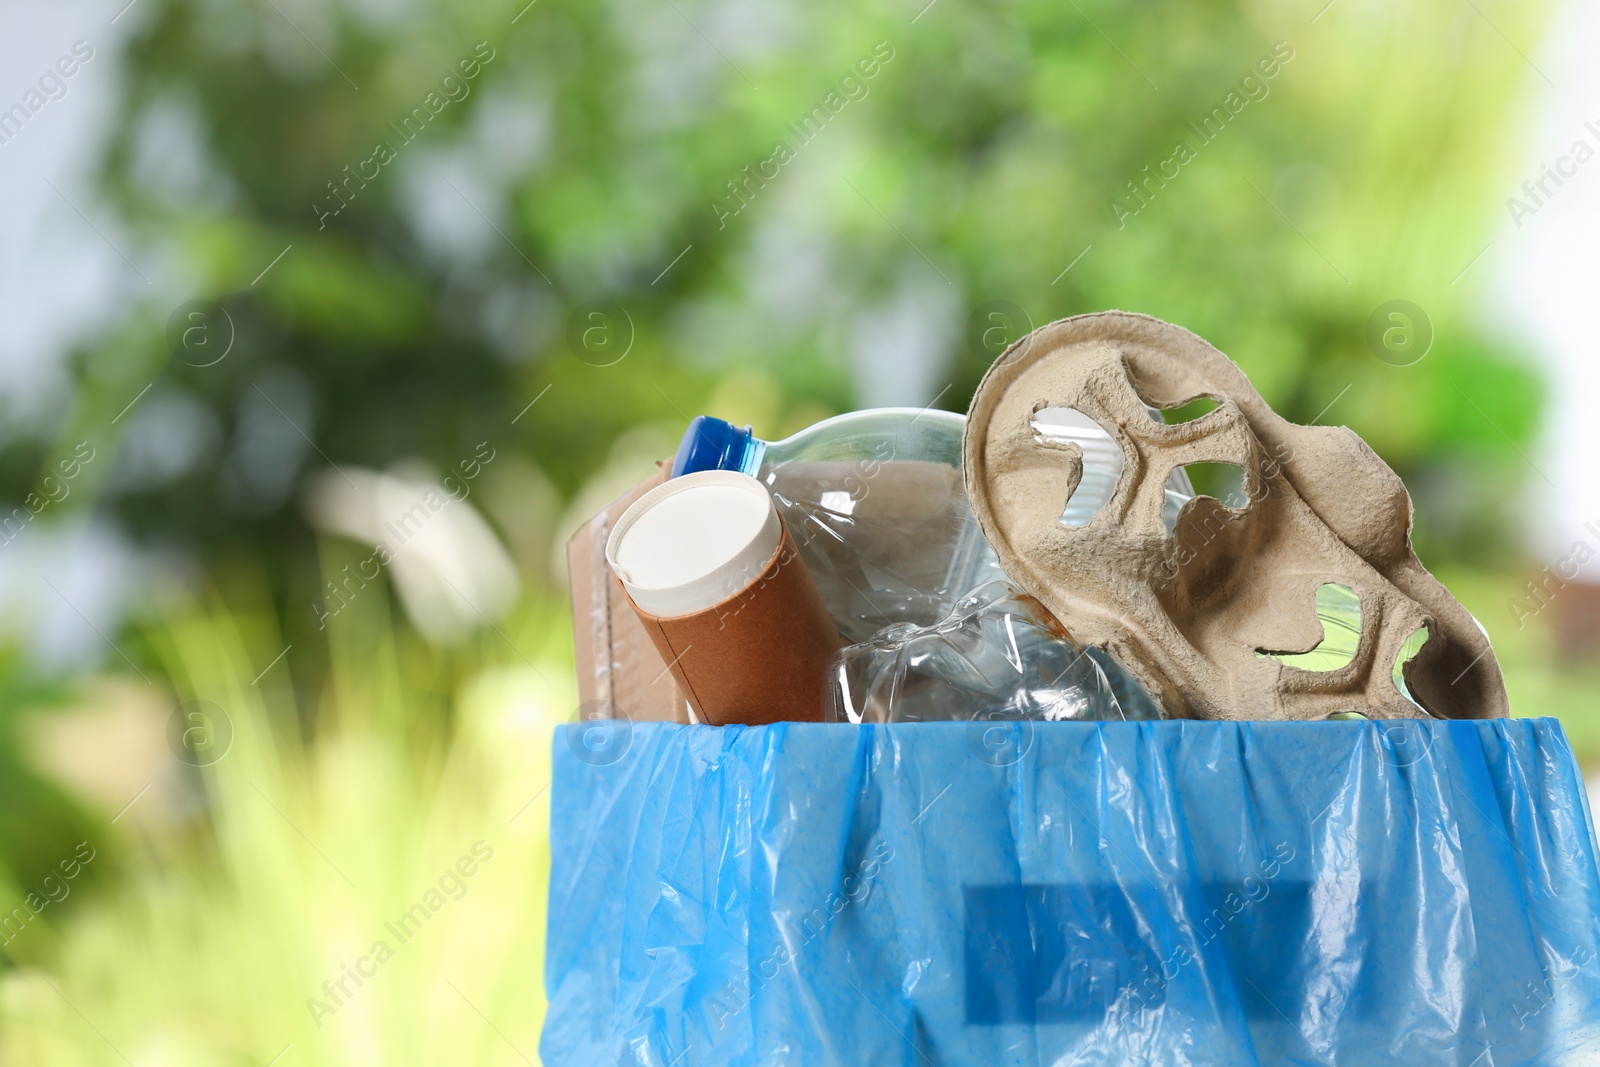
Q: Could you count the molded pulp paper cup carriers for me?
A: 1